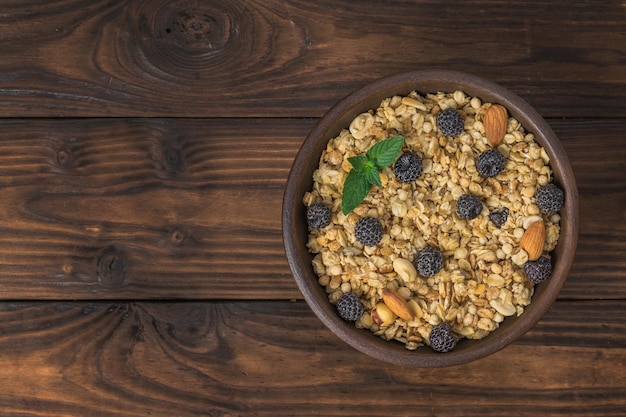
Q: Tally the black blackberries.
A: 12